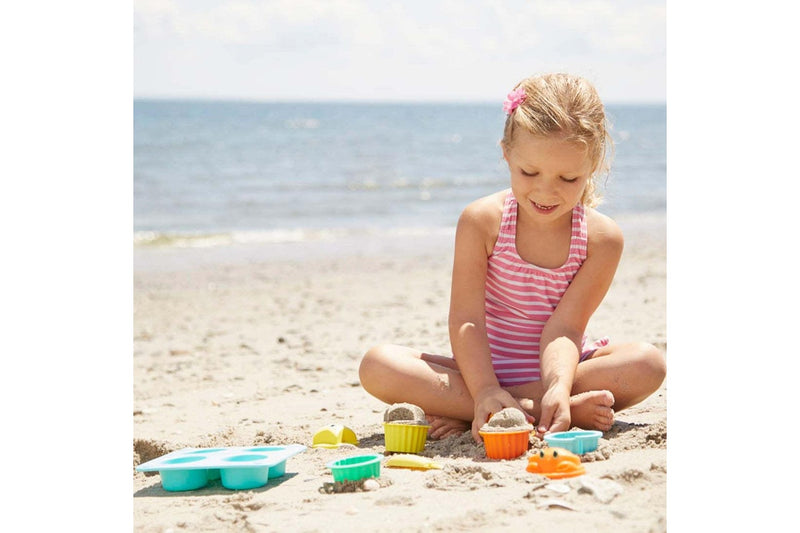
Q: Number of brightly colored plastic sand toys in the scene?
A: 8